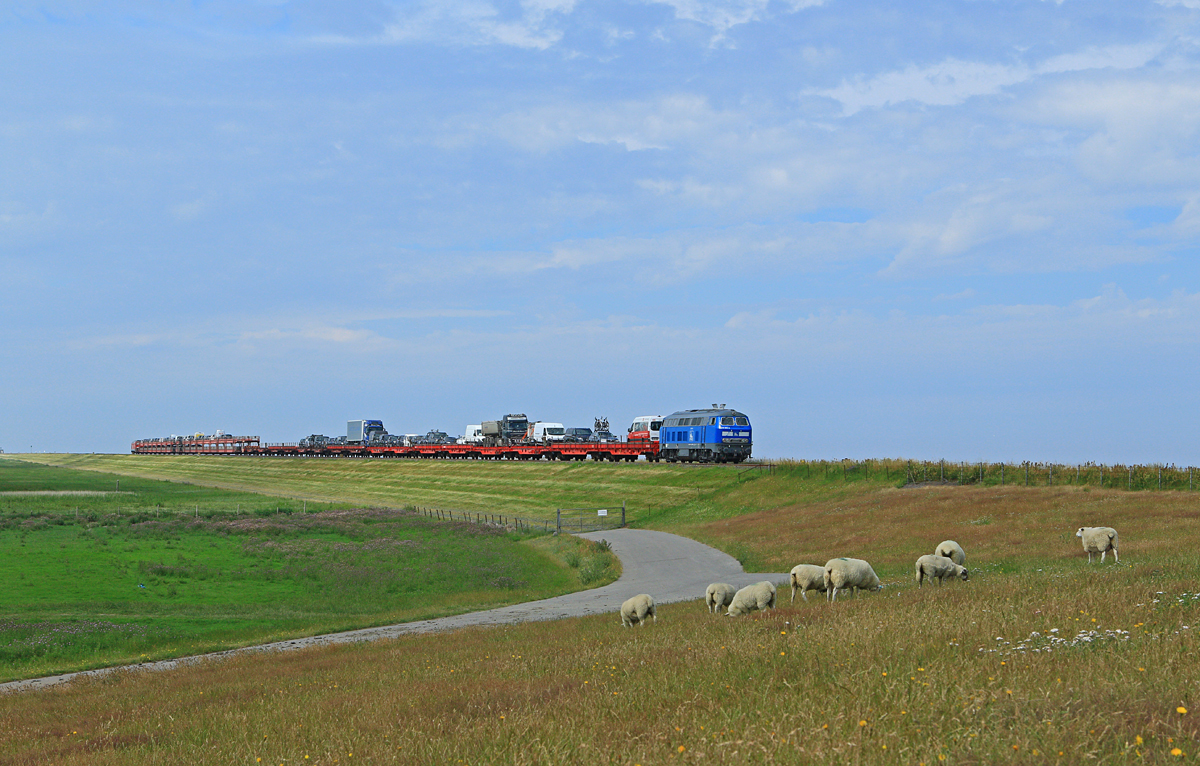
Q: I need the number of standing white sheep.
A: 8